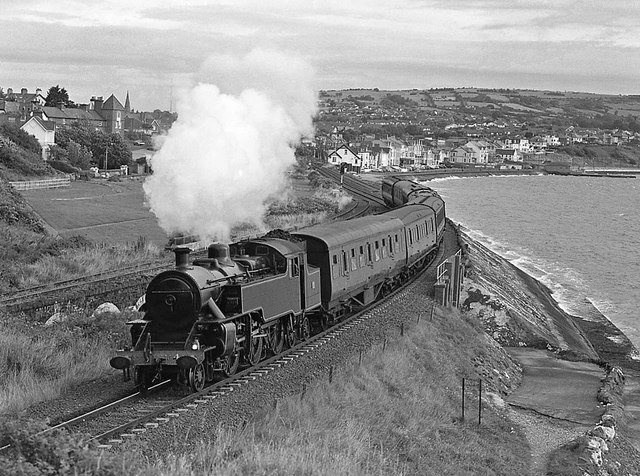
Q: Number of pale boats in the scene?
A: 0